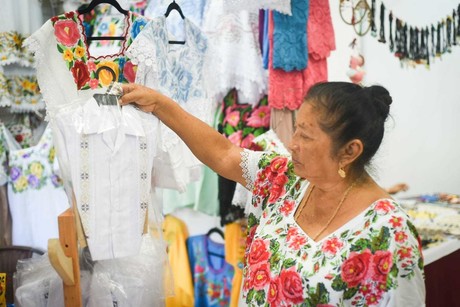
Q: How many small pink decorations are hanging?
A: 2